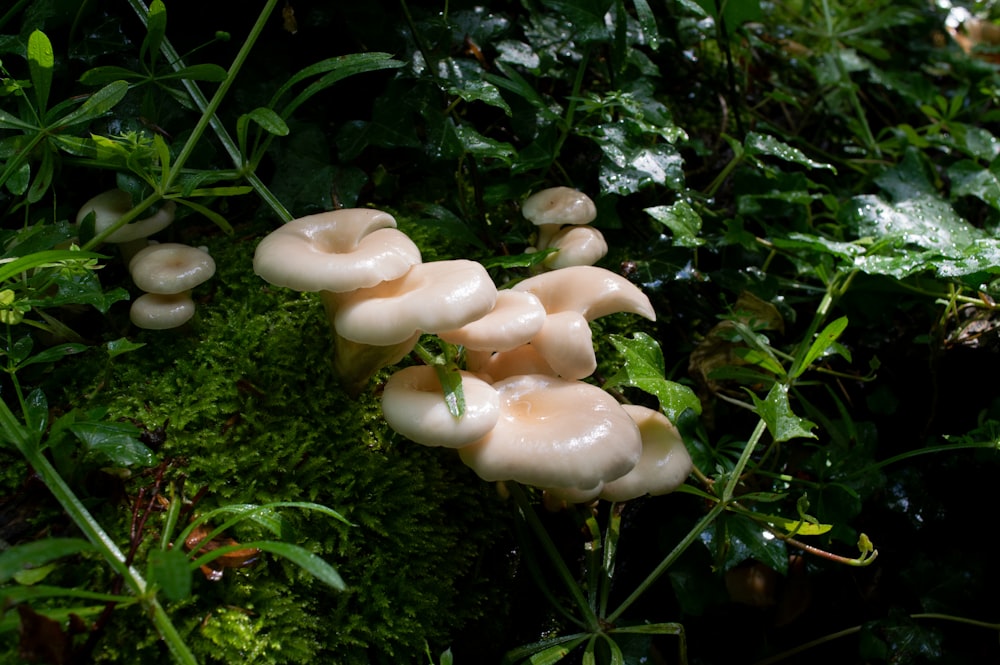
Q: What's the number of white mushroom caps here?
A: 13